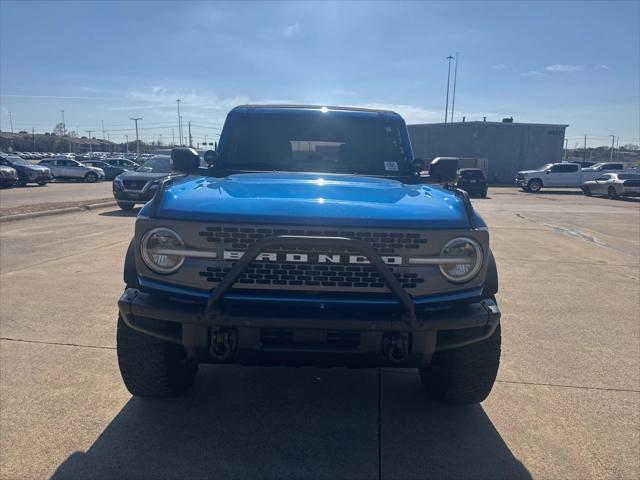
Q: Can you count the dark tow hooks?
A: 2